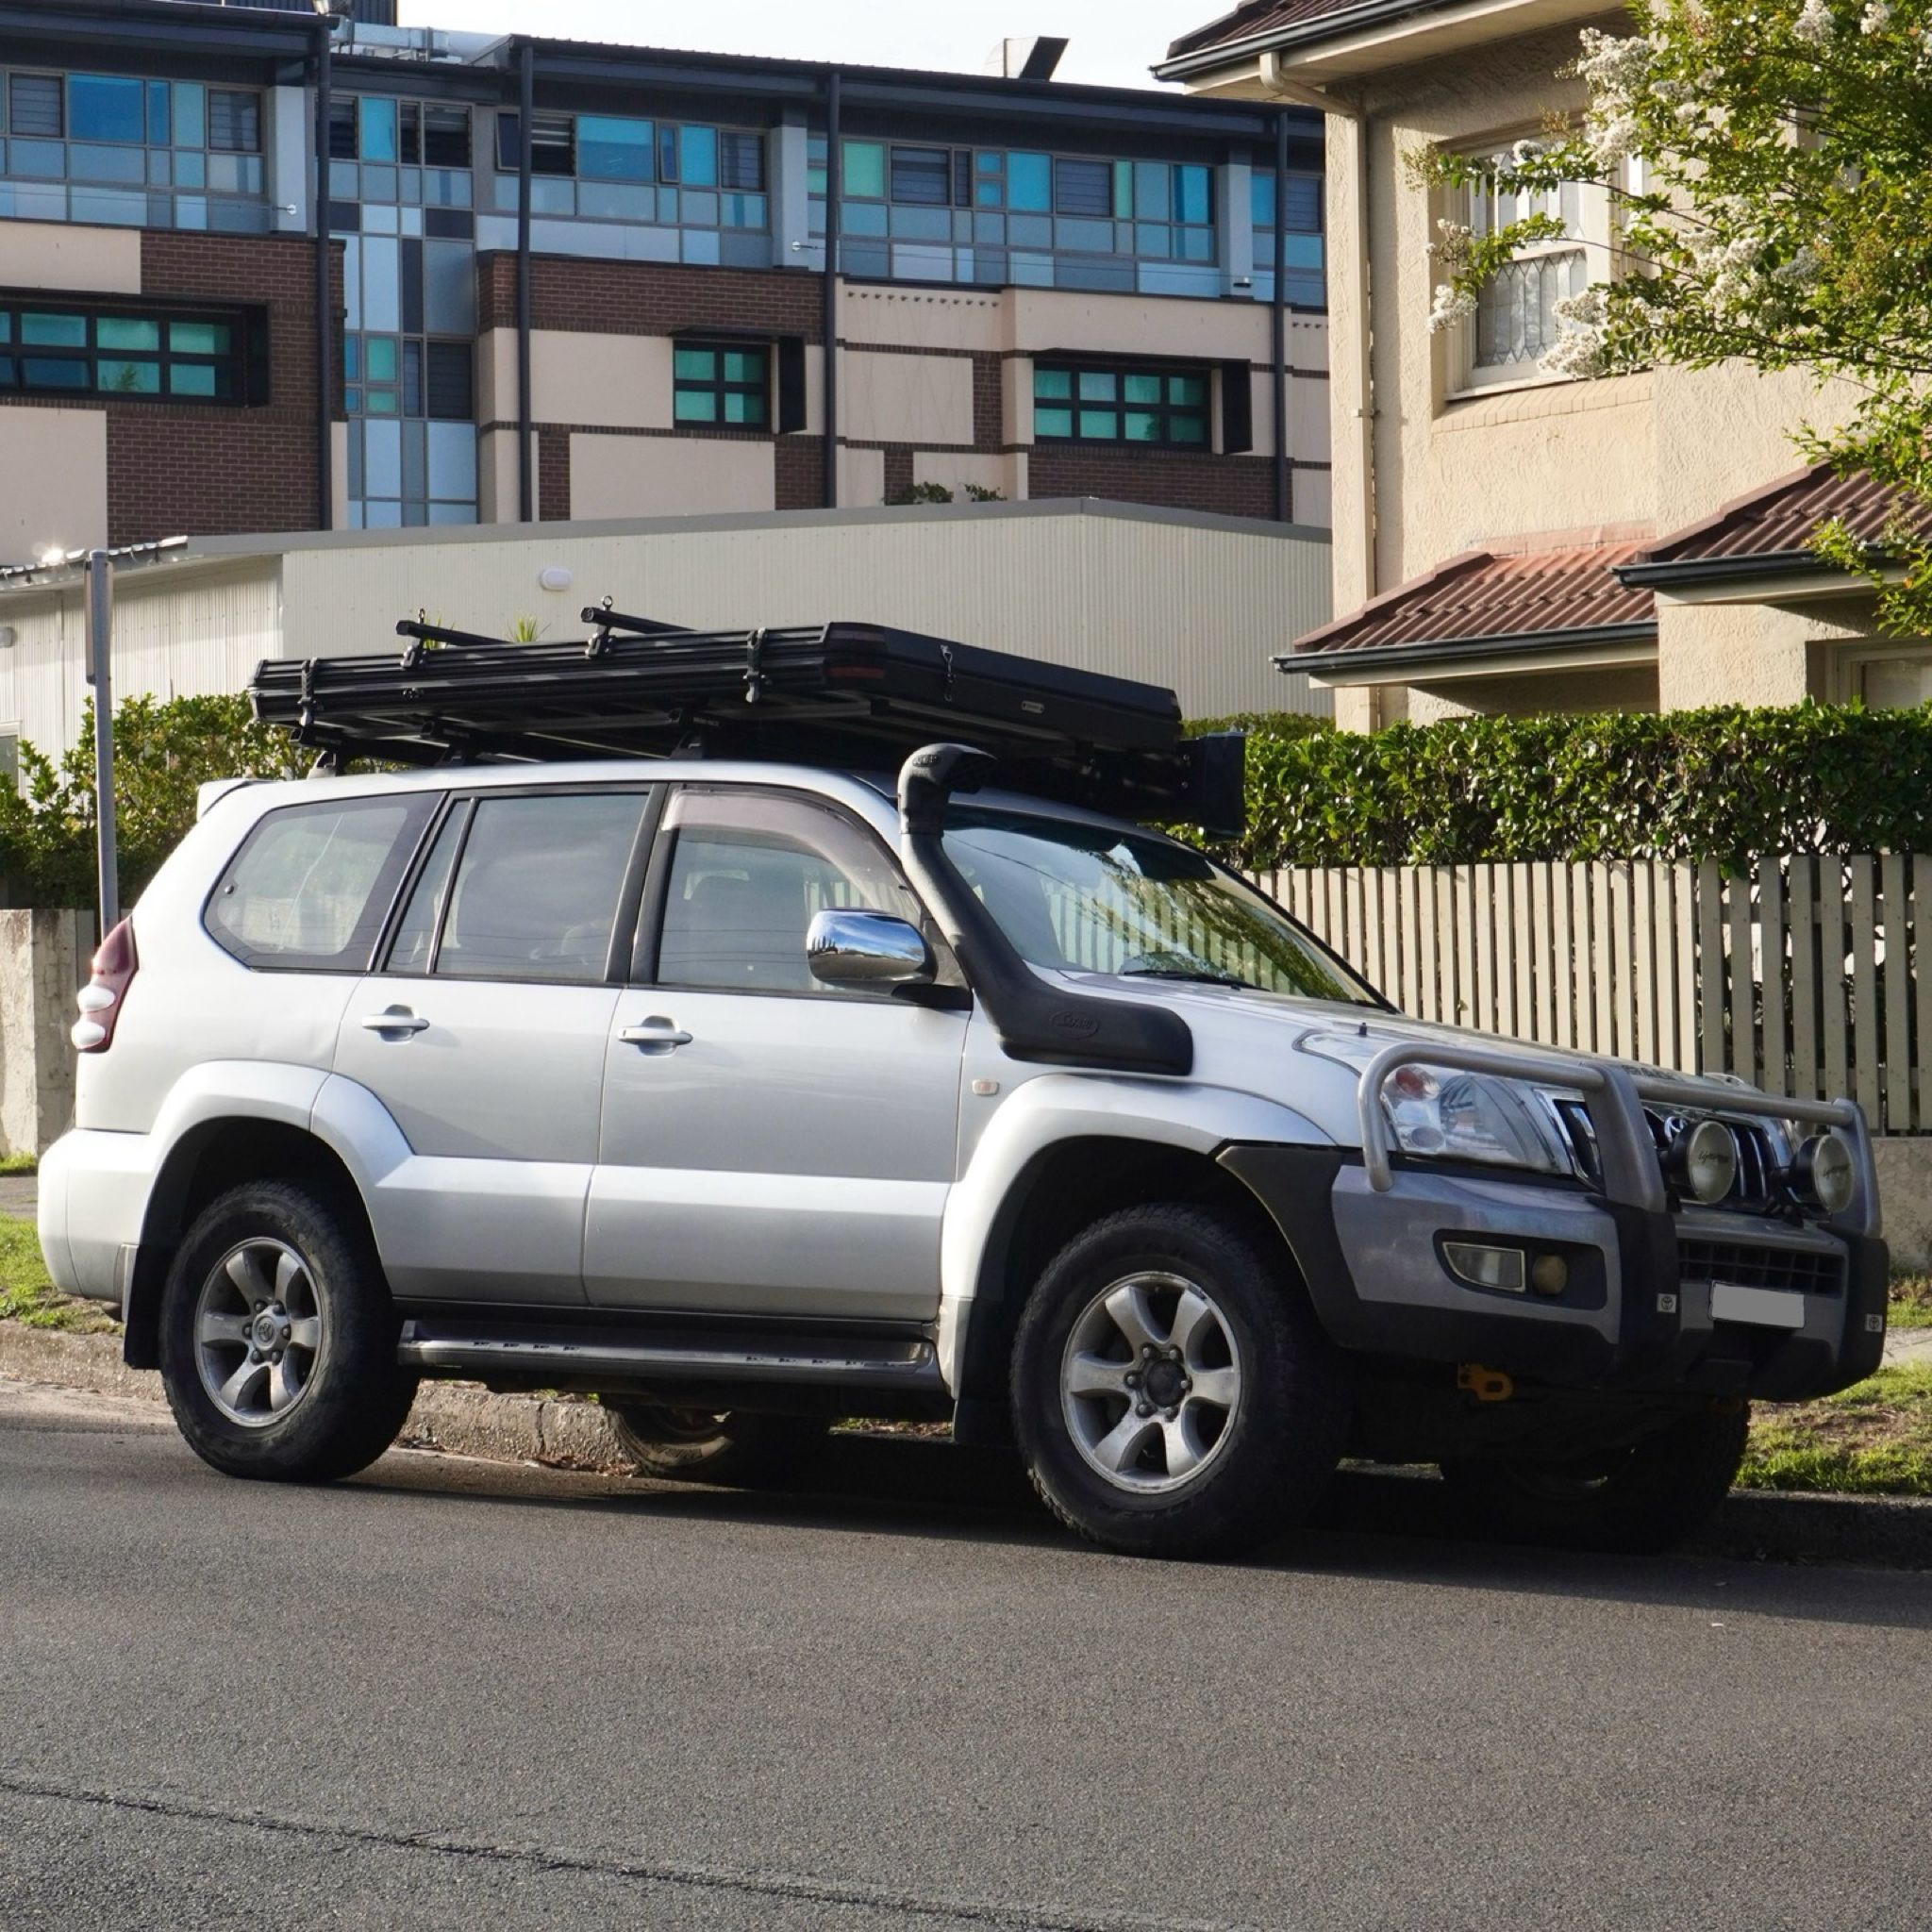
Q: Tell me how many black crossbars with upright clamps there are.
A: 2